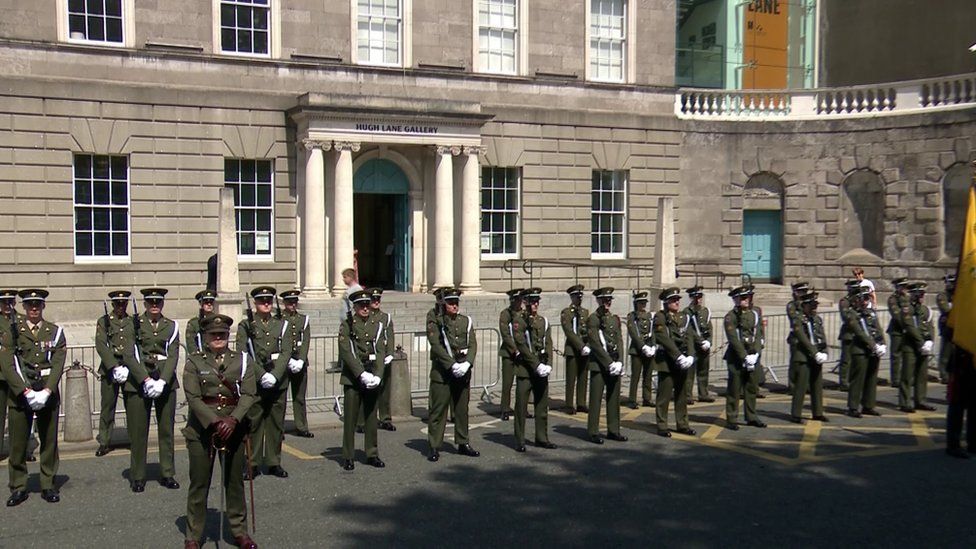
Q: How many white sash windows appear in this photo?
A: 9